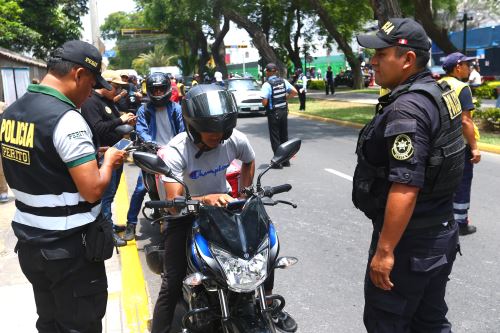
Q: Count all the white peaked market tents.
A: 0